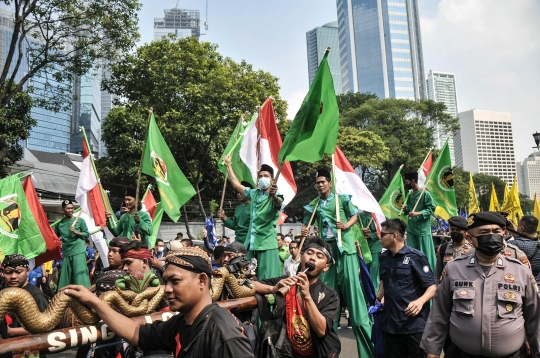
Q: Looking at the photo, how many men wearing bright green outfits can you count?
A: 7